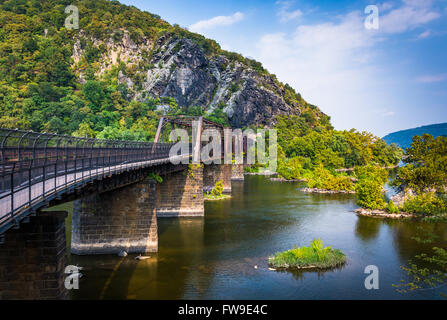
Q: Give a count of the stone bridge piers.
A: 5